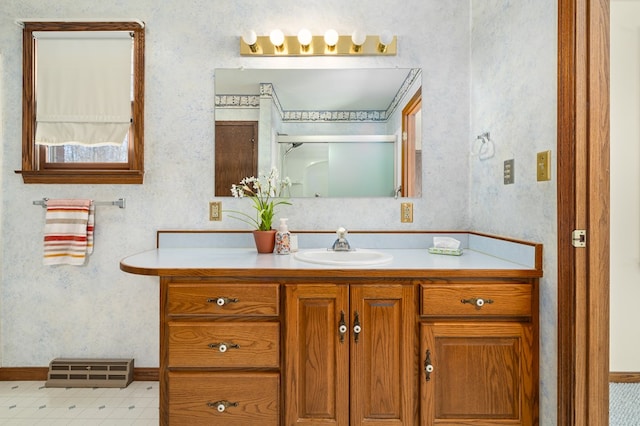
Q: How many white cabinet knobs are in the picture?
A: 7